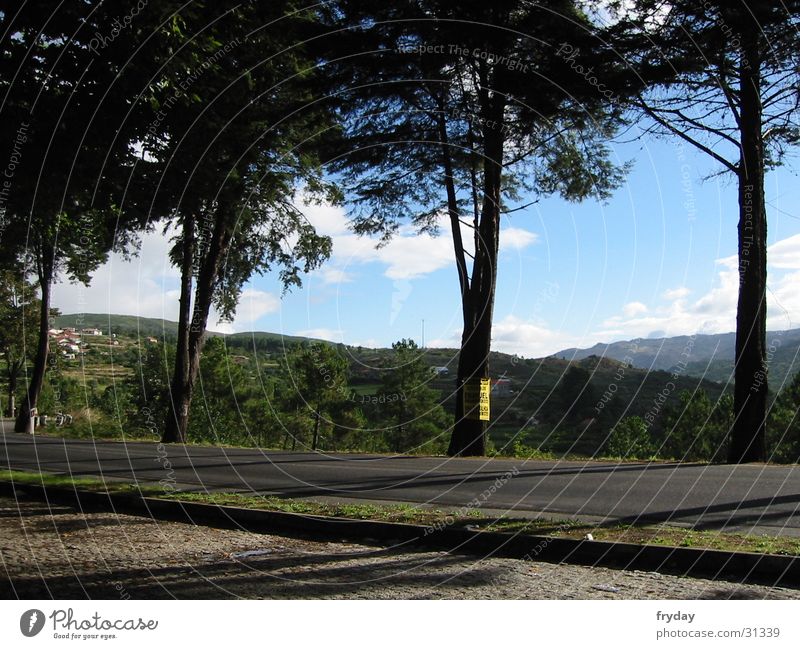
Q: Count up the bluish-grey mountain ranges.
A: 1